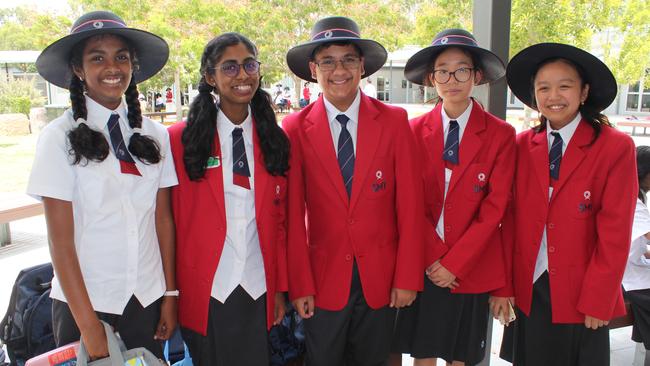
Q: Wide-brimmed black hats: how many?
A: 4